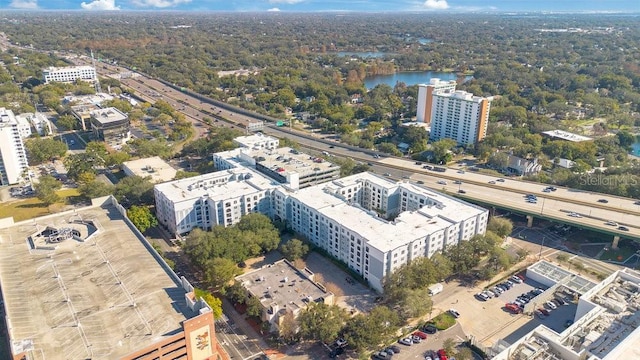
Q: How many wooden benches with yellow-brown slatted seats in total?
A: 0